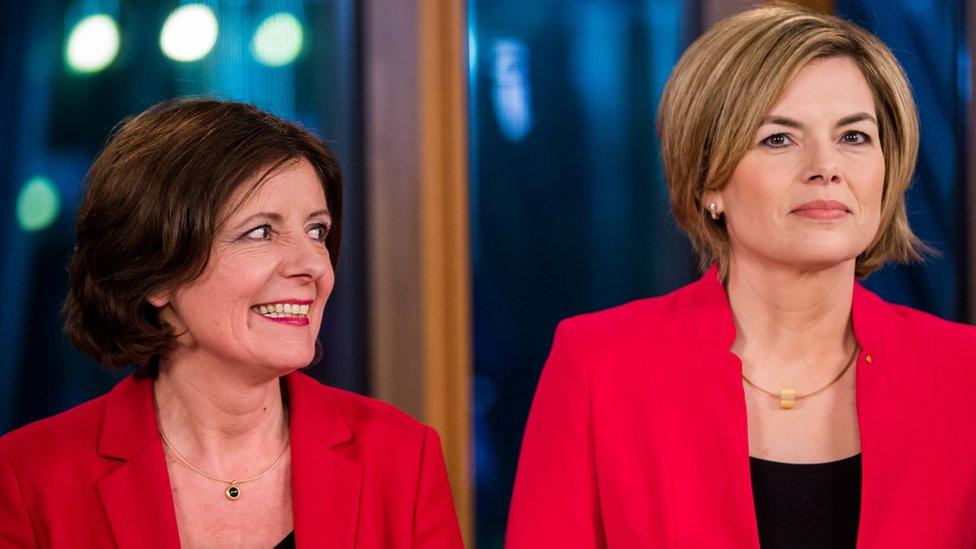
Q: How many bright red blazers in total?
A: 2